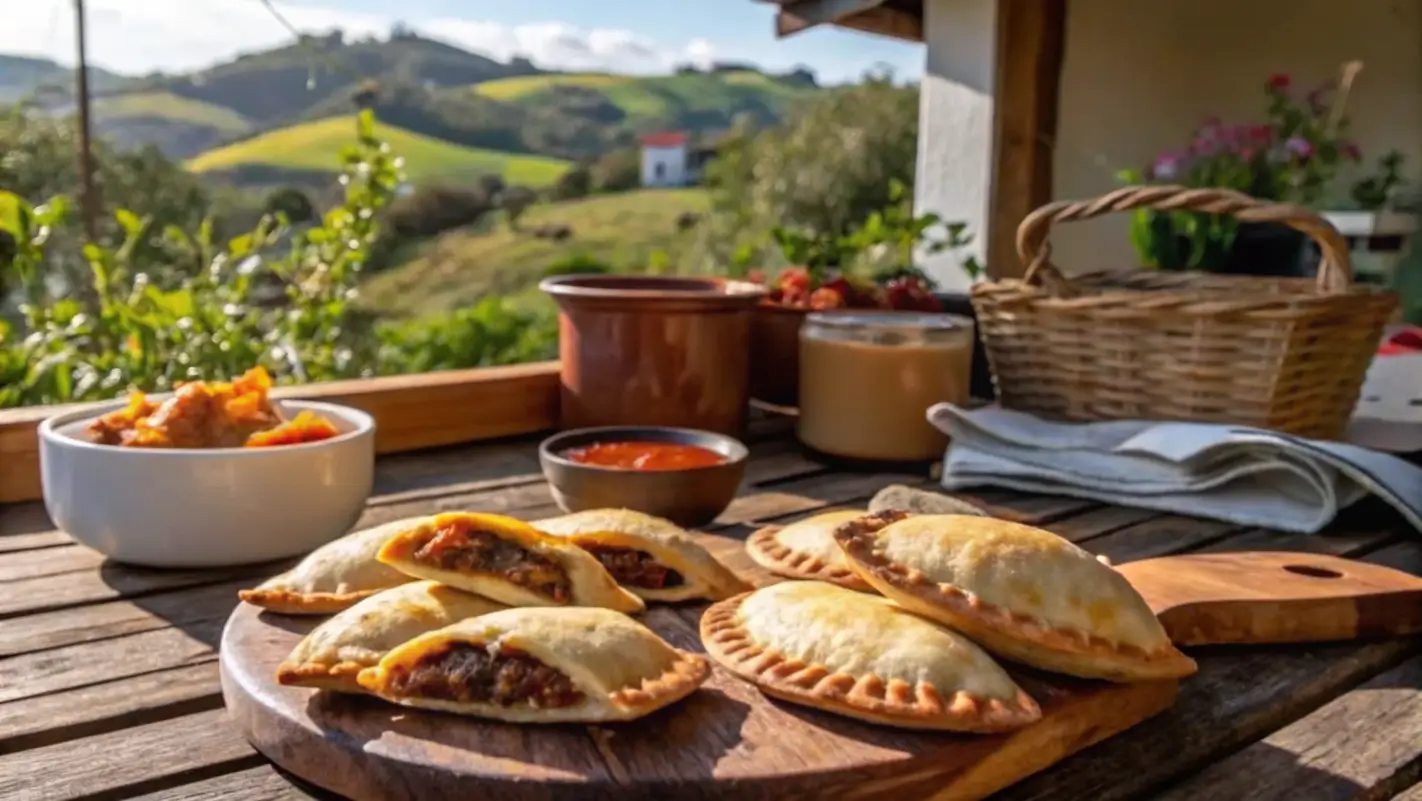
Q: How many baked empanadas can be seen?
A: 8